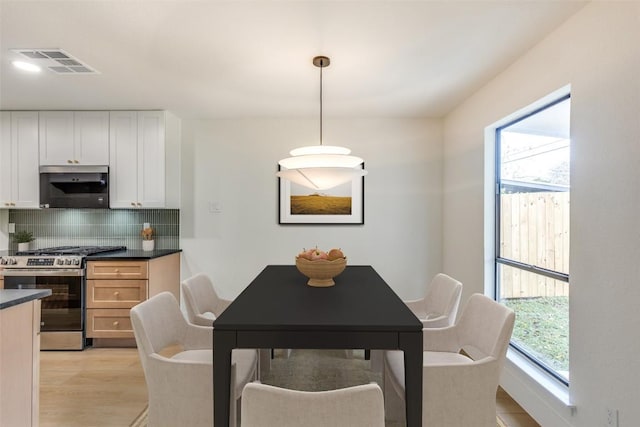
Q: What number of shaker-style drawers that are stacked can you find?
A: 3